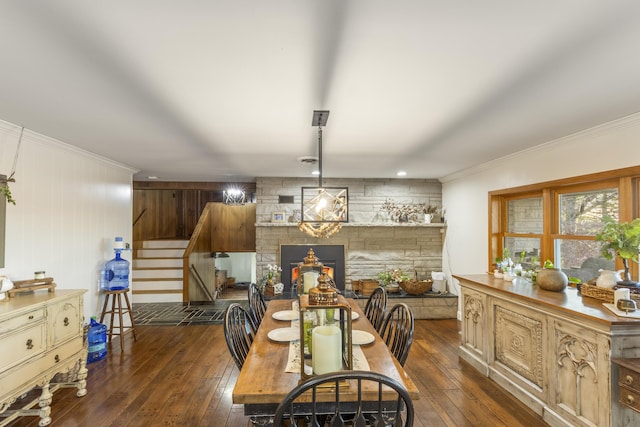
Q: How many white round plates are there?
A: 4